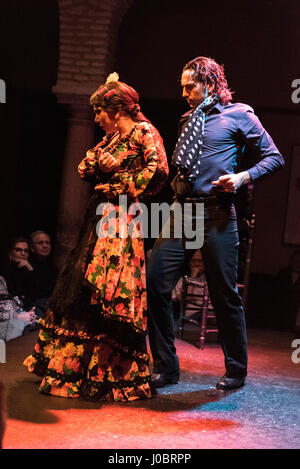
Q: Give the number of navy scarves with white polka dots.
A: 1